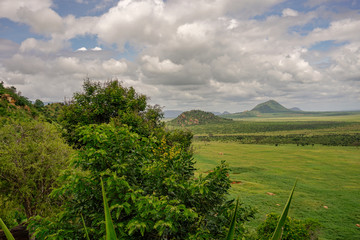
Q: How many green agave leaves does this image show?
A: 5